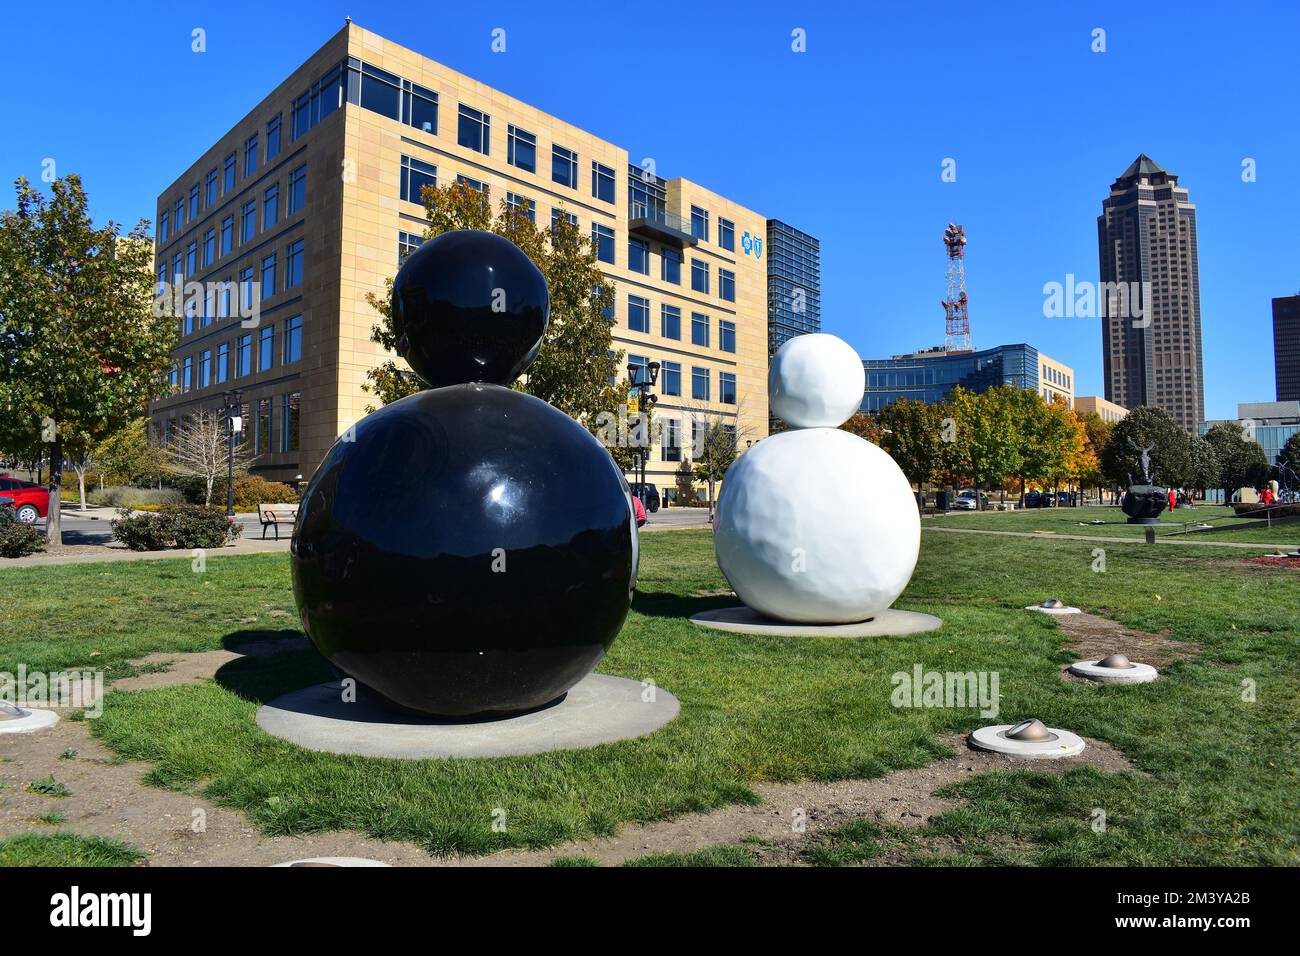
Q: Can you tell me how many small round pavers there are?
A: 5